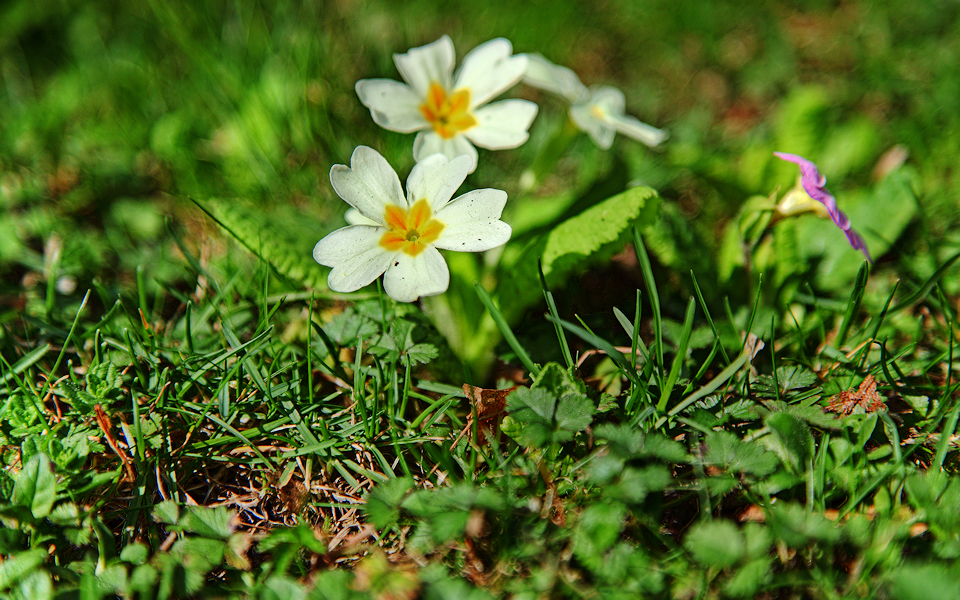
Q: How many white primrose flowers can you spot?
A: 3